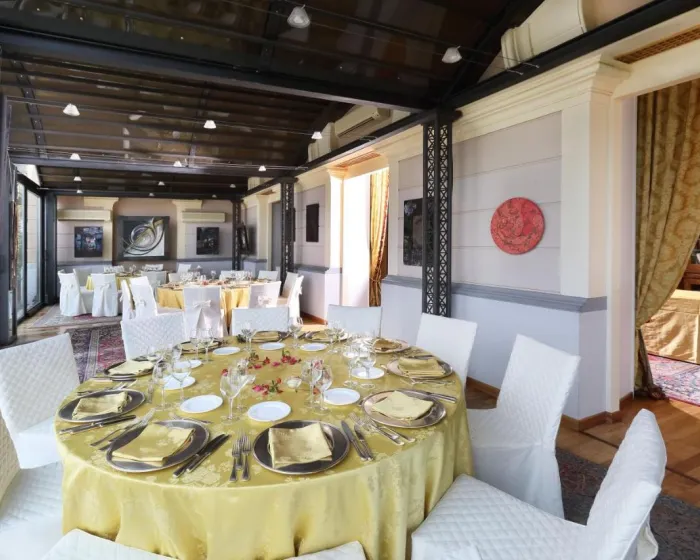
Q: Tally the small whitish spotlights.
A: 14